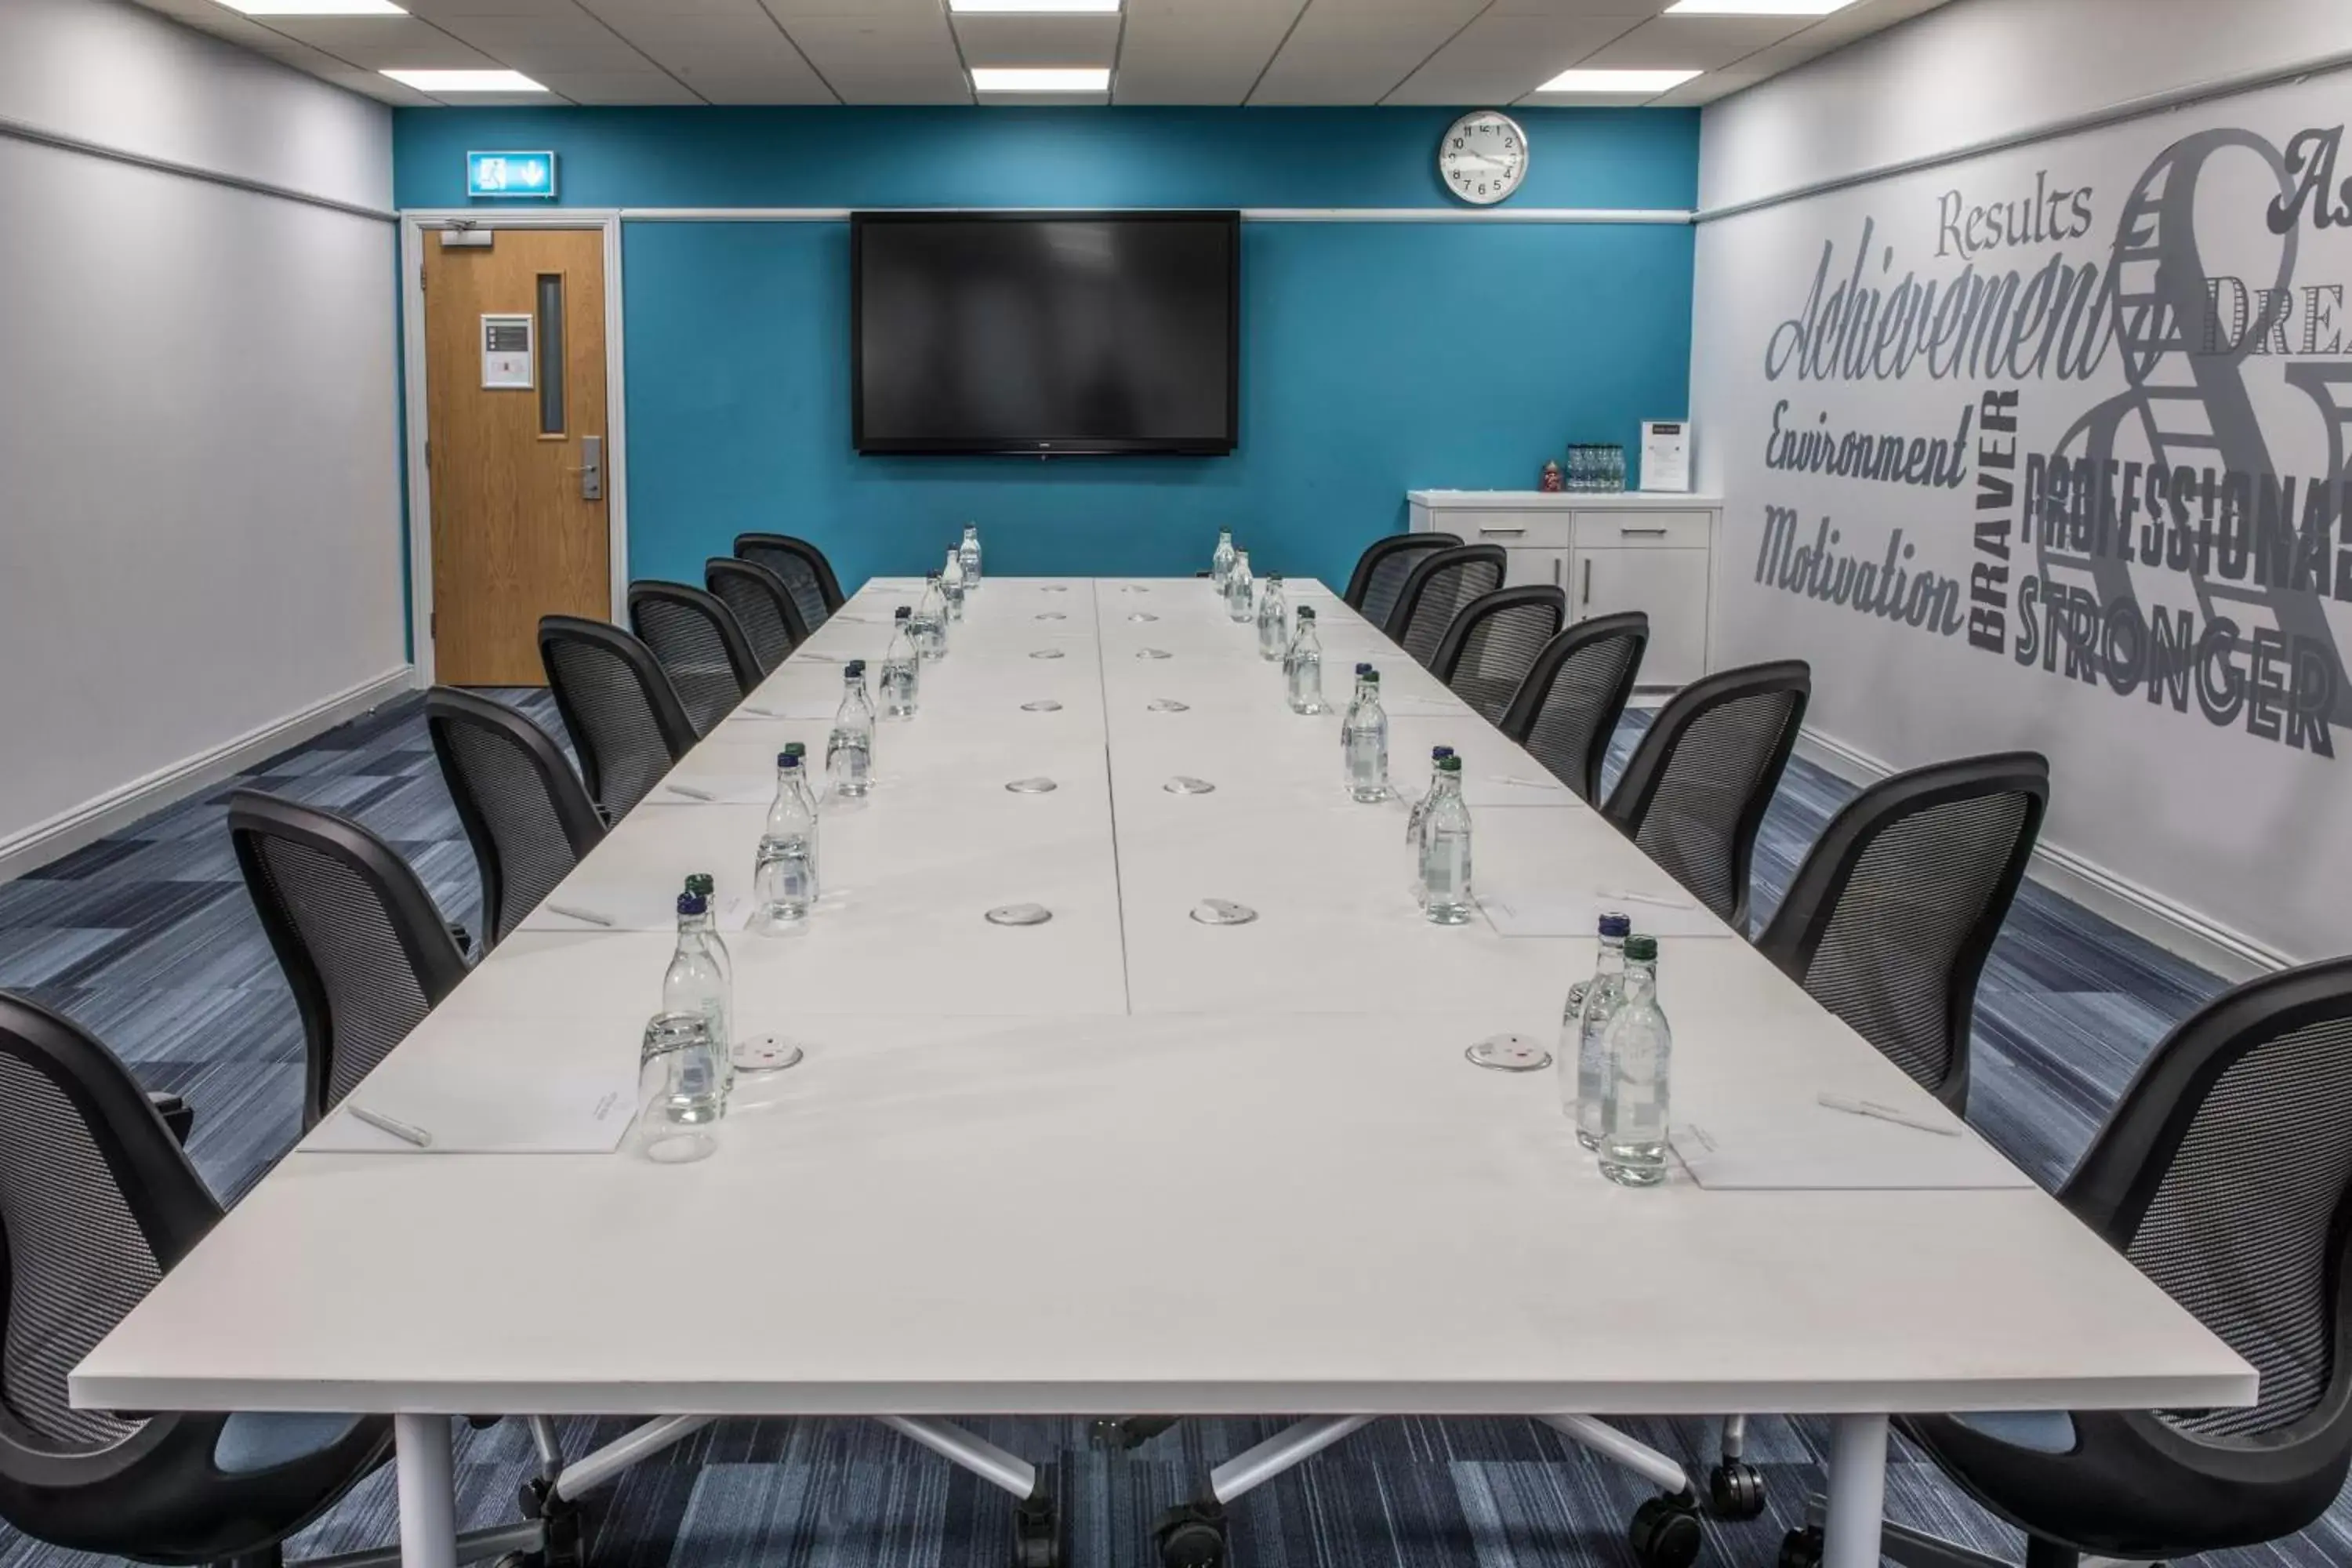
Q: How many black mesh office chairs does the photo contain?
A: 14